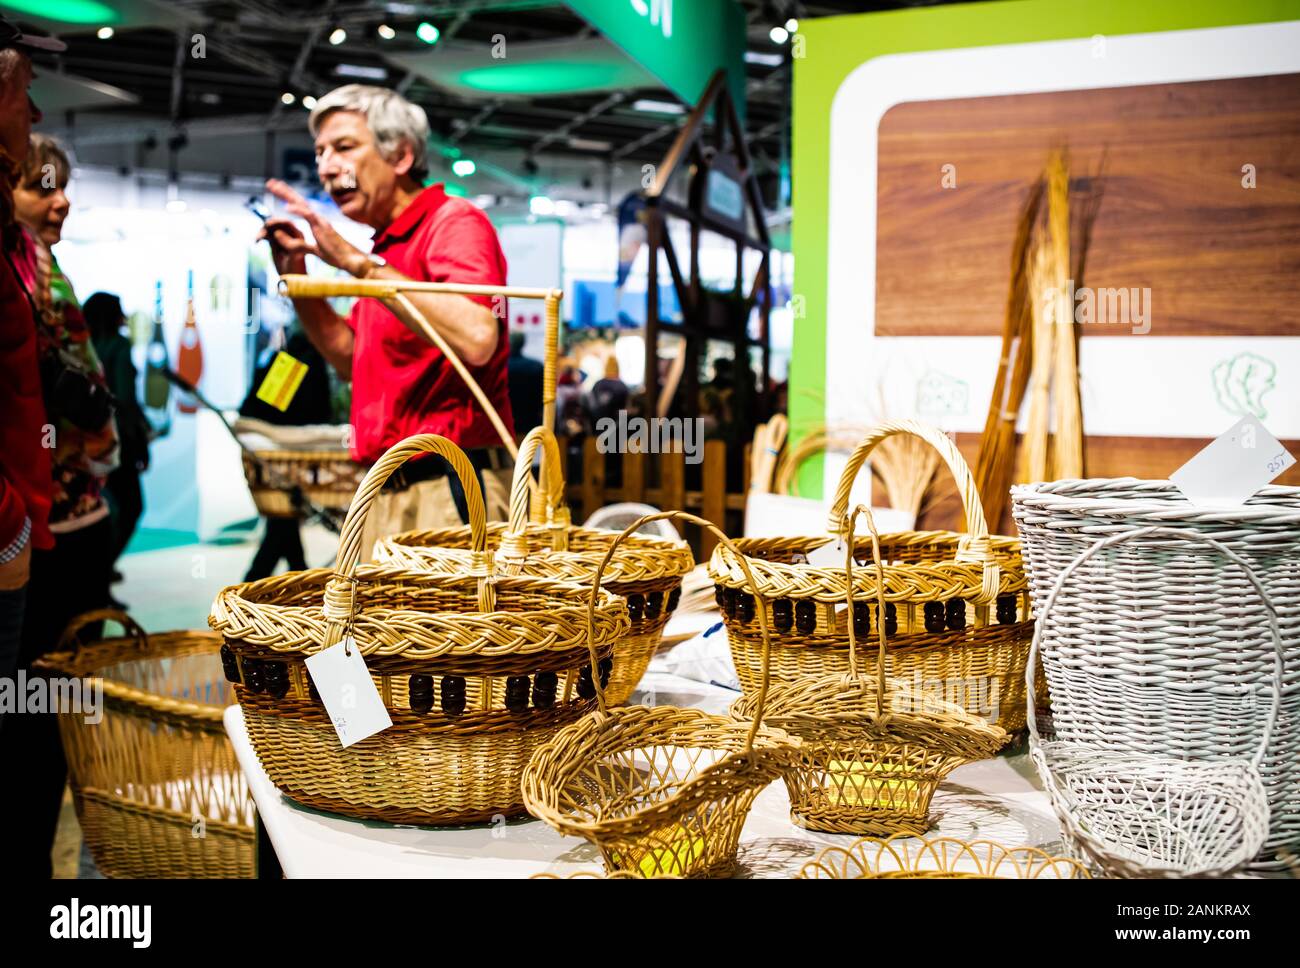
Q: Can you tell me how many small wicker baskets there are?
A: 3